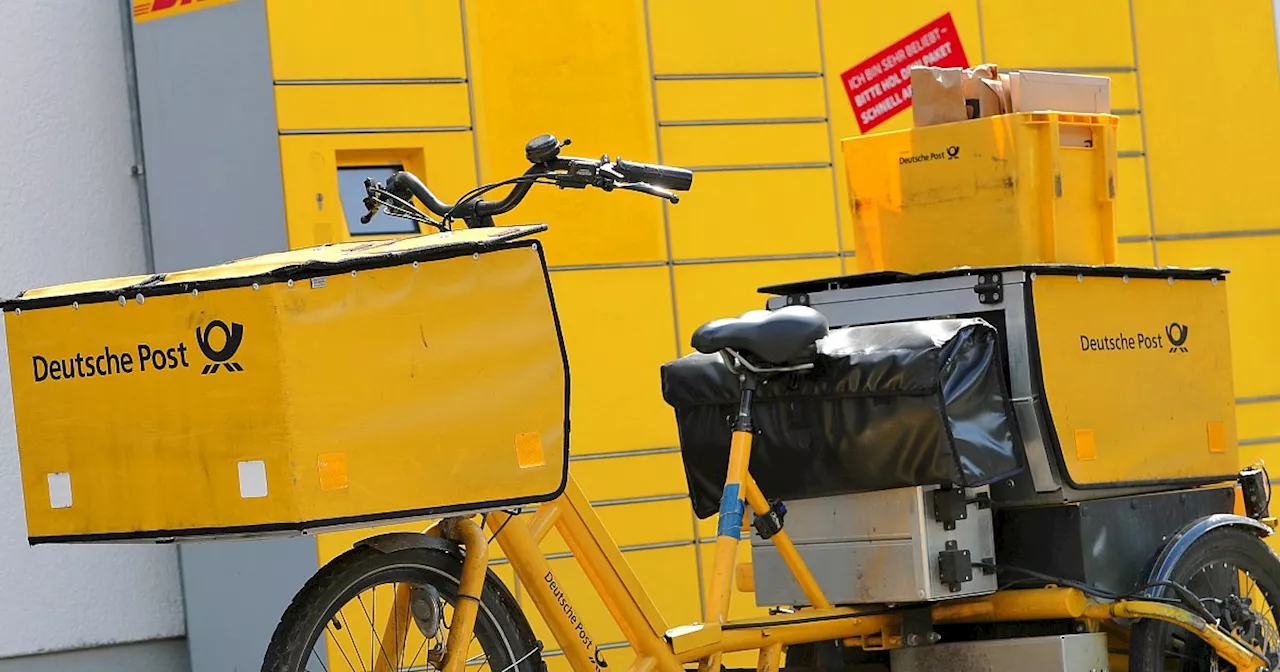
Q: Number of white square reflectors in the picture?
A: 2